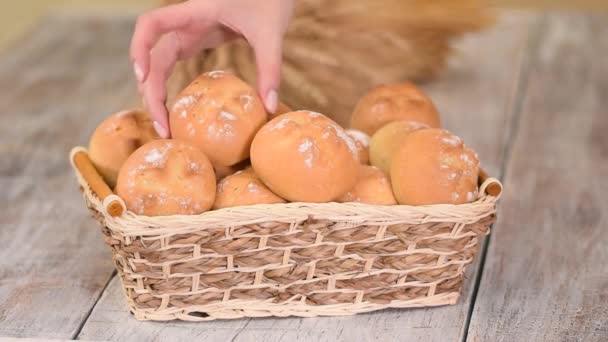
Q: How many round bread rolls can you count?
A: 11